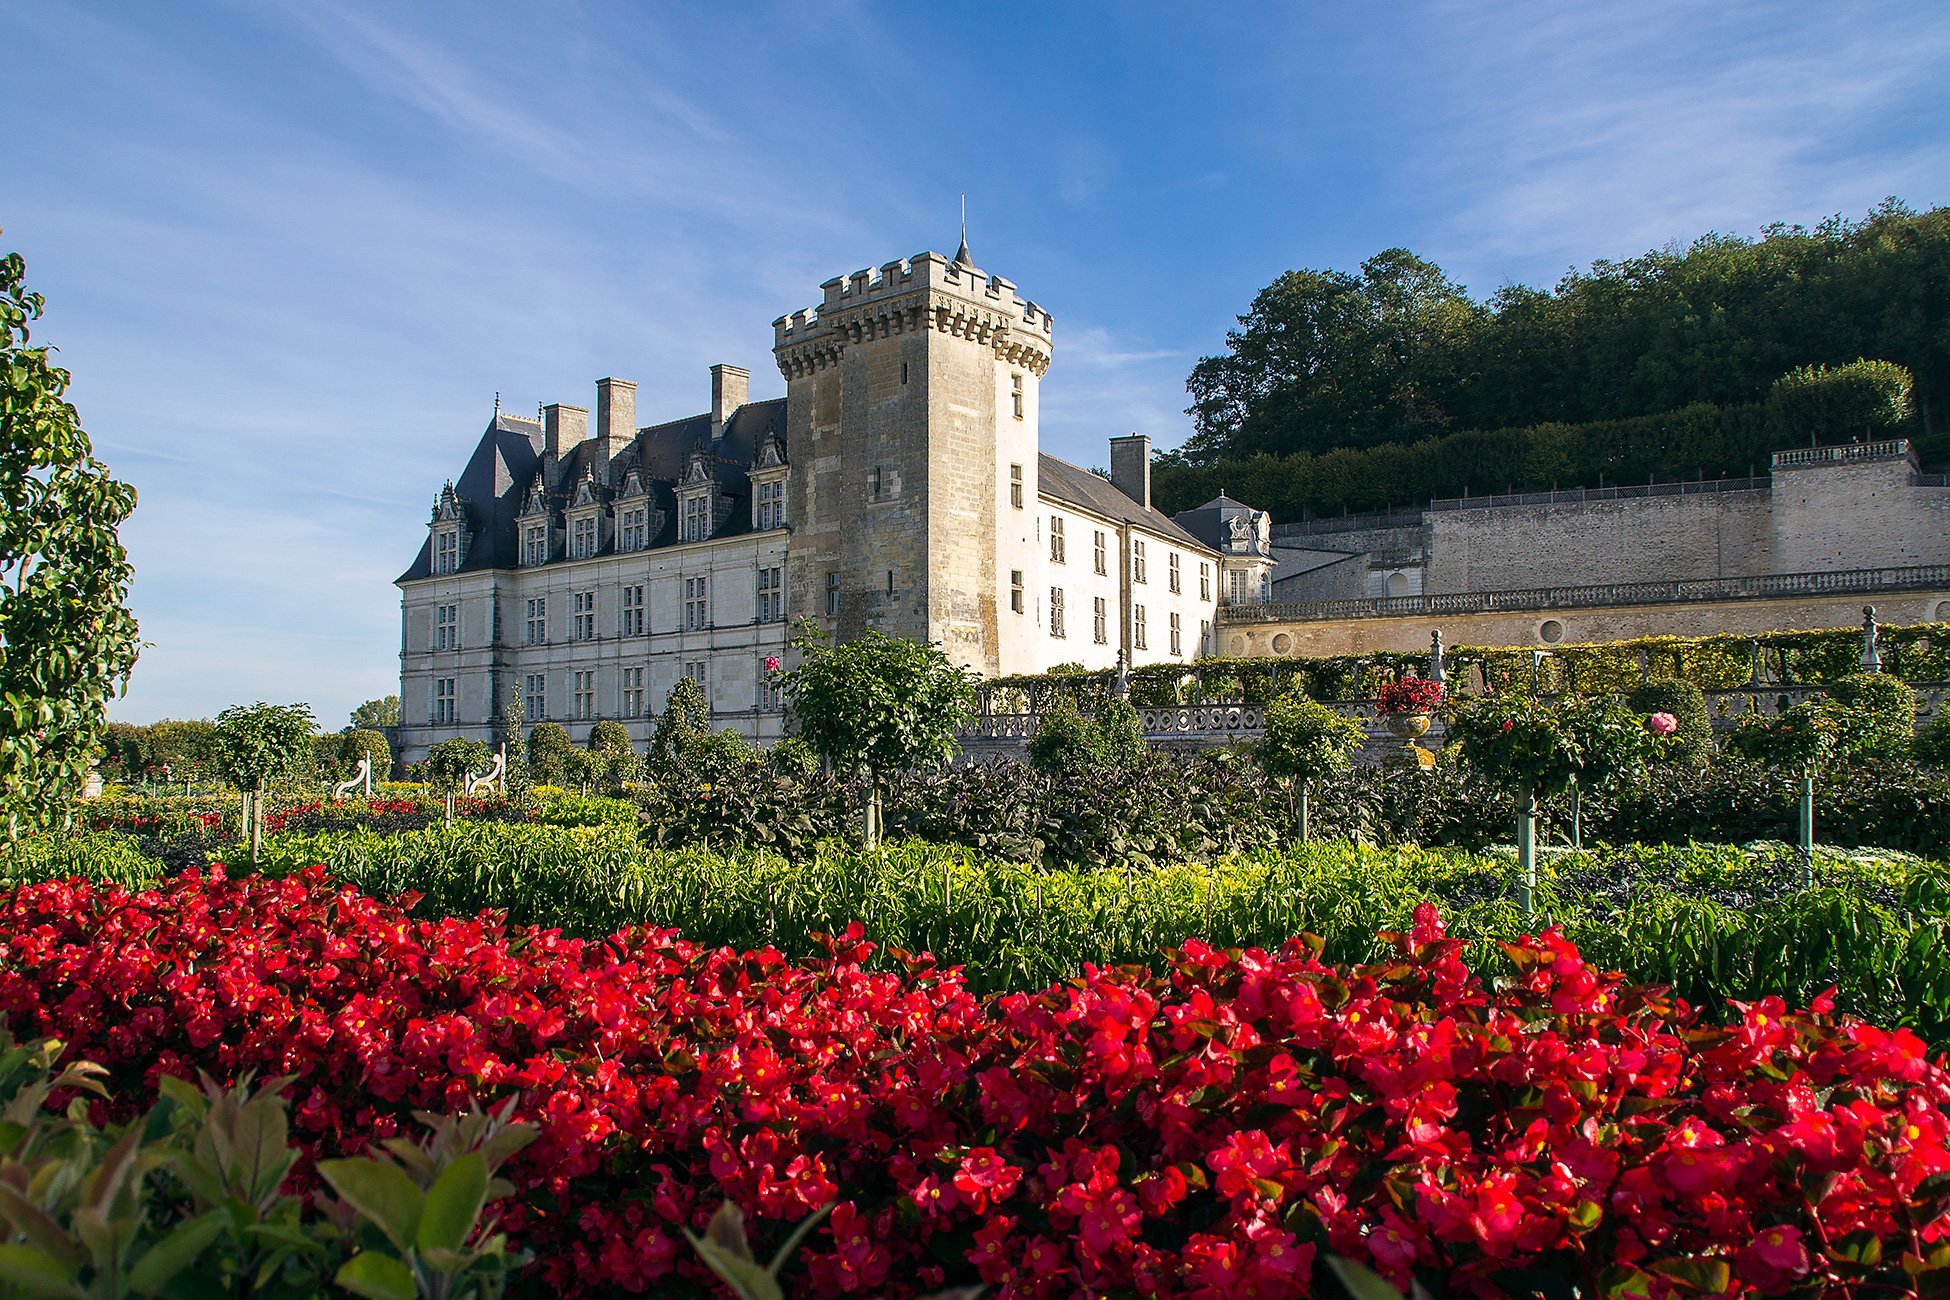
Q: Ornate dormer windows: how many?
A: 6